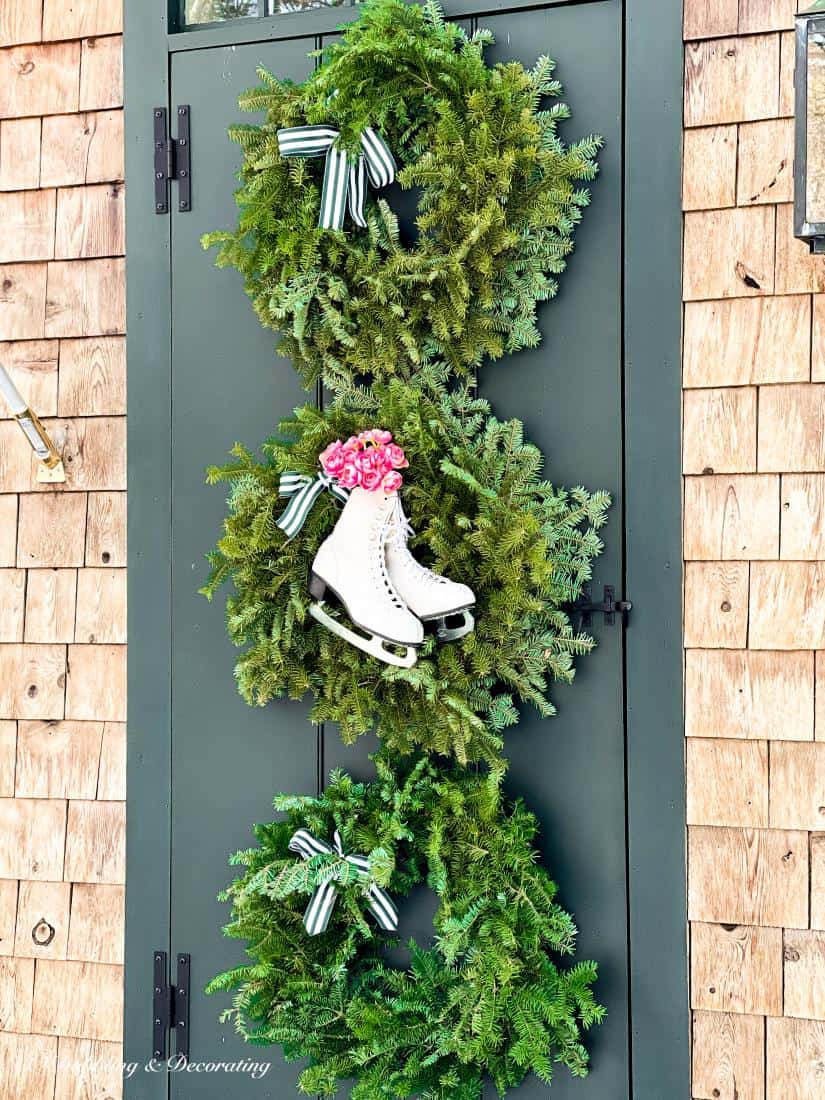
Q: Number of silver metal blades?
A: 2